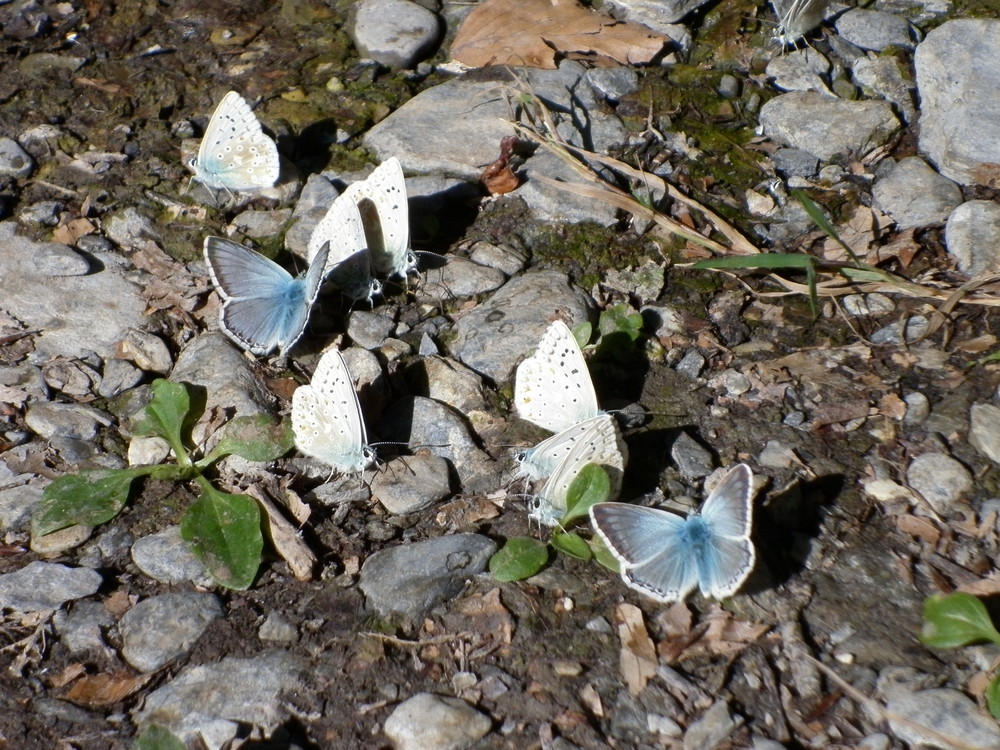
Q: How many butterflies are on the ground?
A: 10